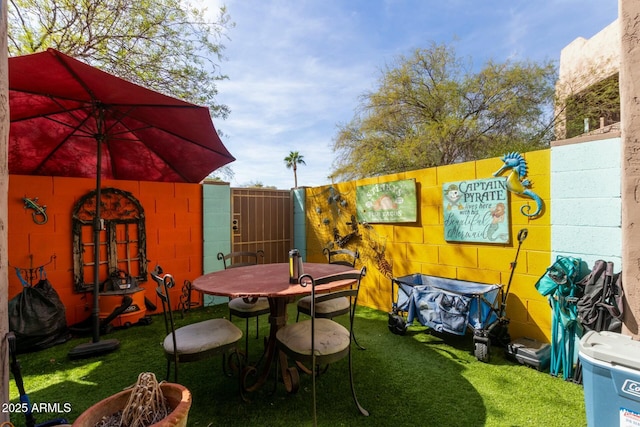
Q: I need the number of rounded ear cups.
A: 0